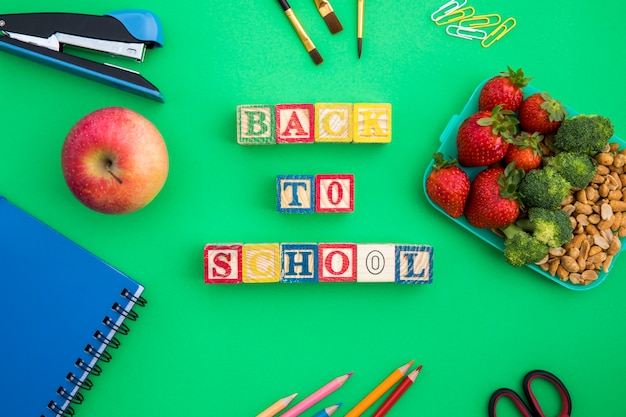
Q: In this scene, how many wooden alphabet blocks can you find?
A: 12